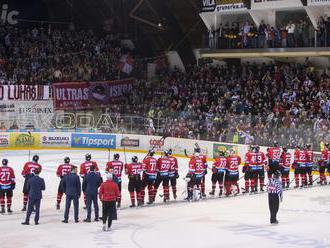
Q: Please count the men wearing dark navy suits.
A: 3